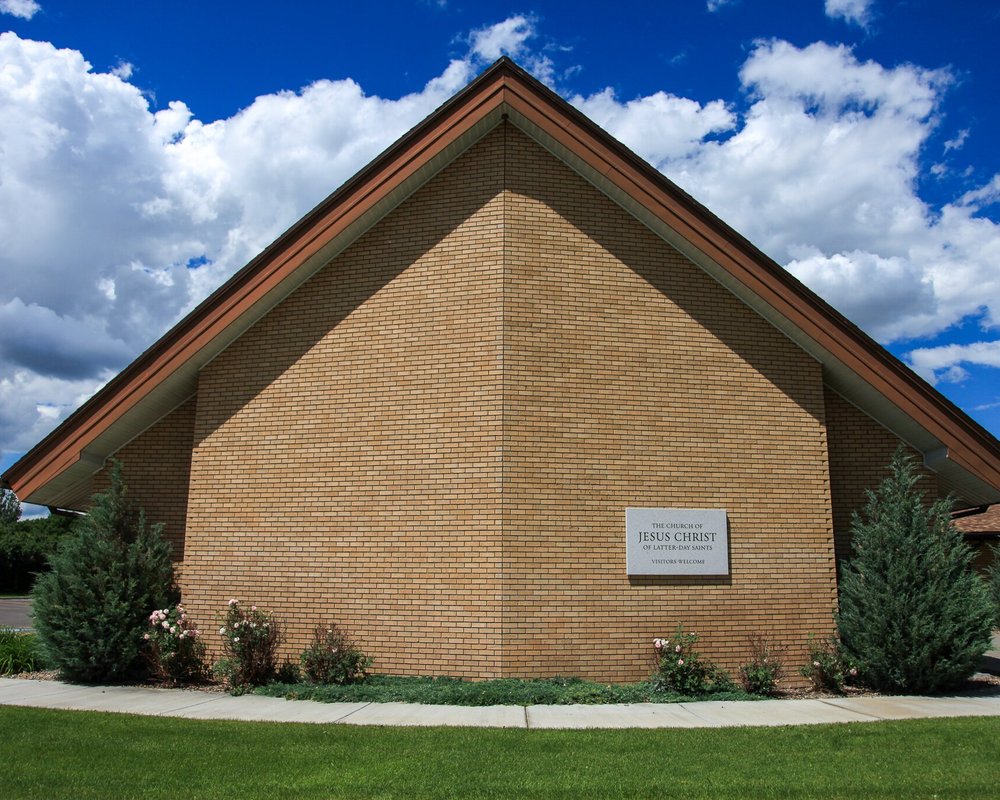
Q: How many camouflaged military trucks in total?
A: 0